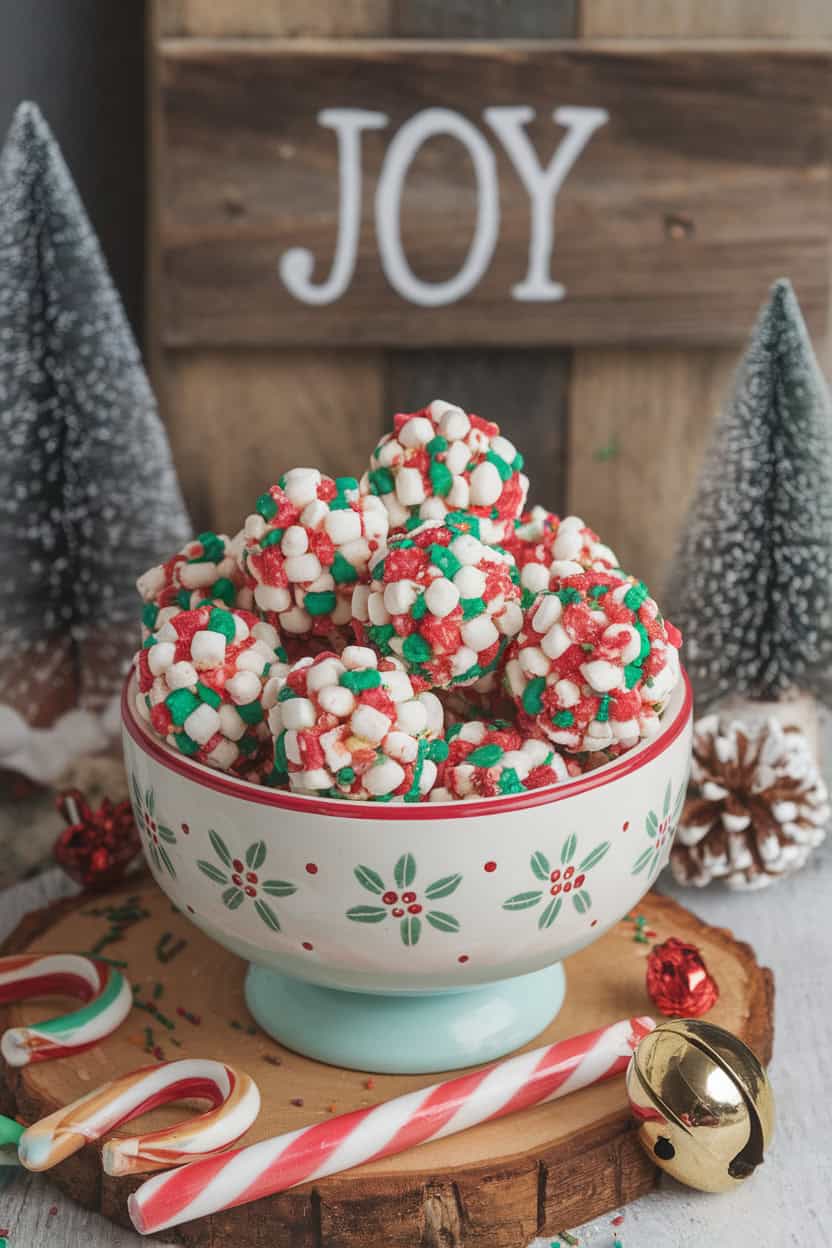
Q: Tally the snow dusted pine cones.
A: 1